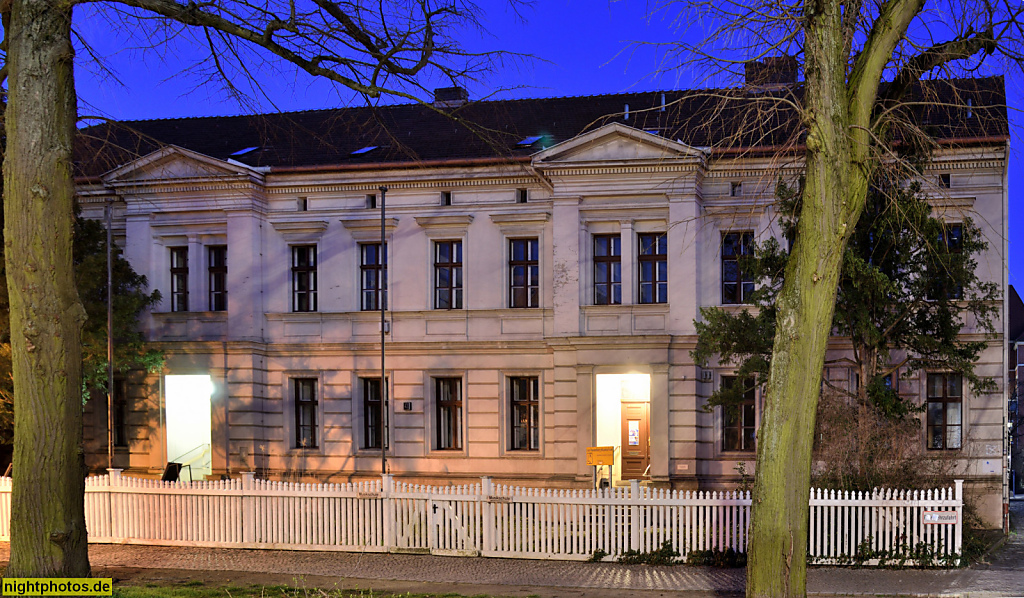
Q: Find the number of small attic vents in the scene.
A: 6